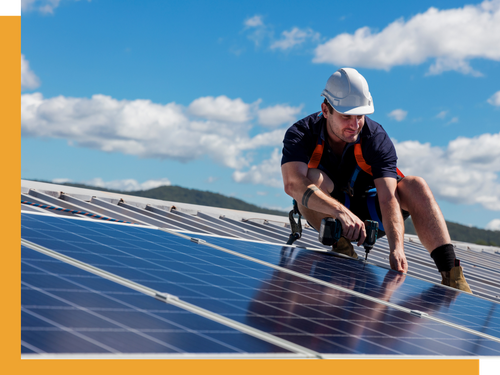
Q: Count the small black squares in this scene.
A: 2